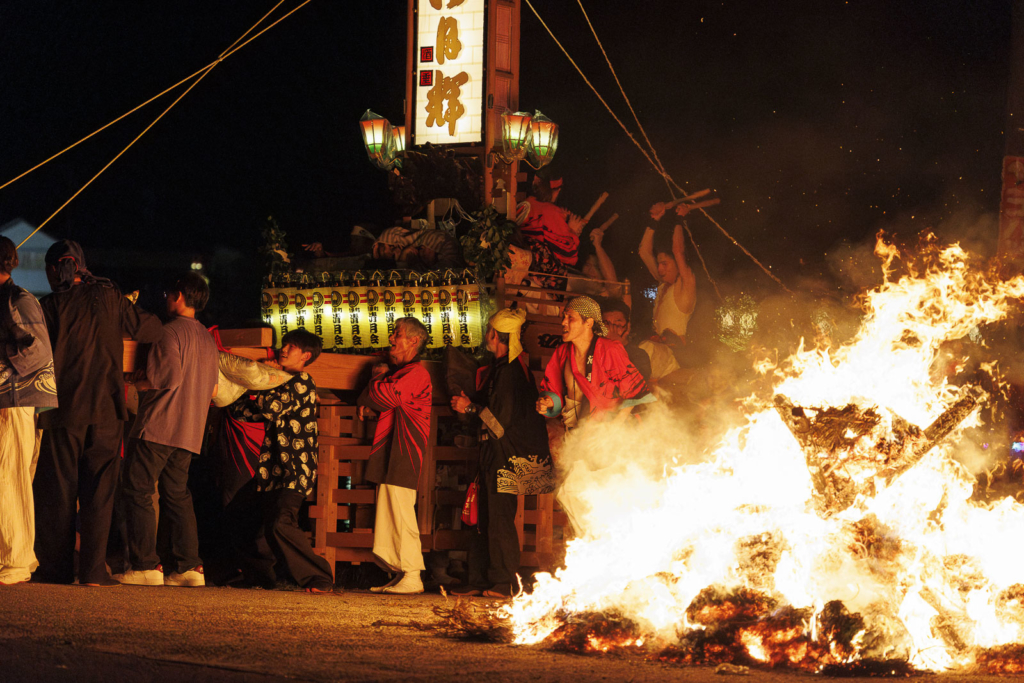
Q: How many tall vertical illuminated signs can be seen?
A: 1